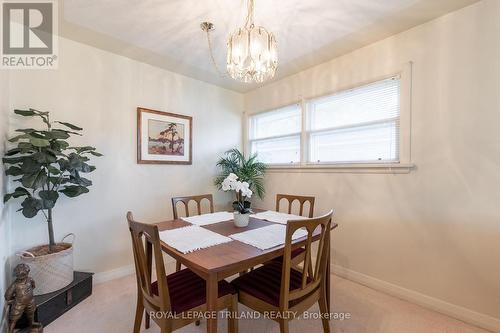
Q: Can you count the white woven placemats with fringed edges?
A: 4